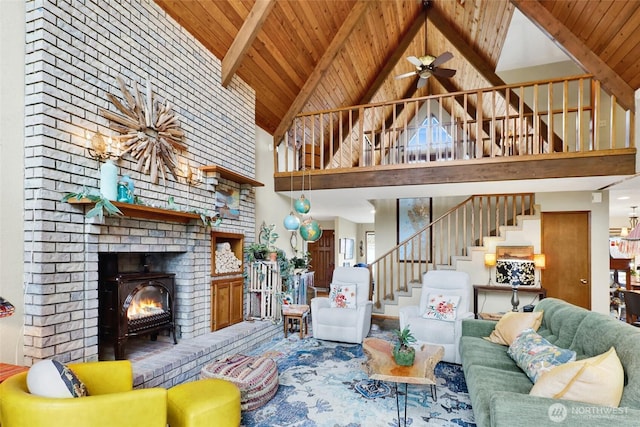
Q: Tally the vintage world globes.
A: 3